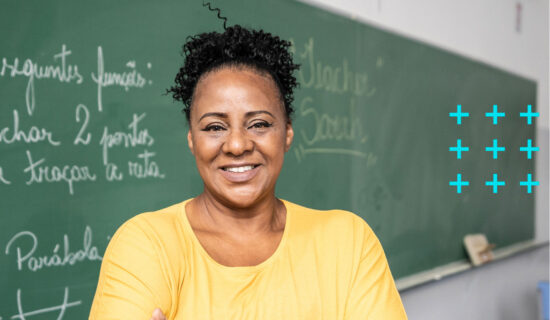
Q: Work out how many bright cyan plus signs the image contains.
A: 9